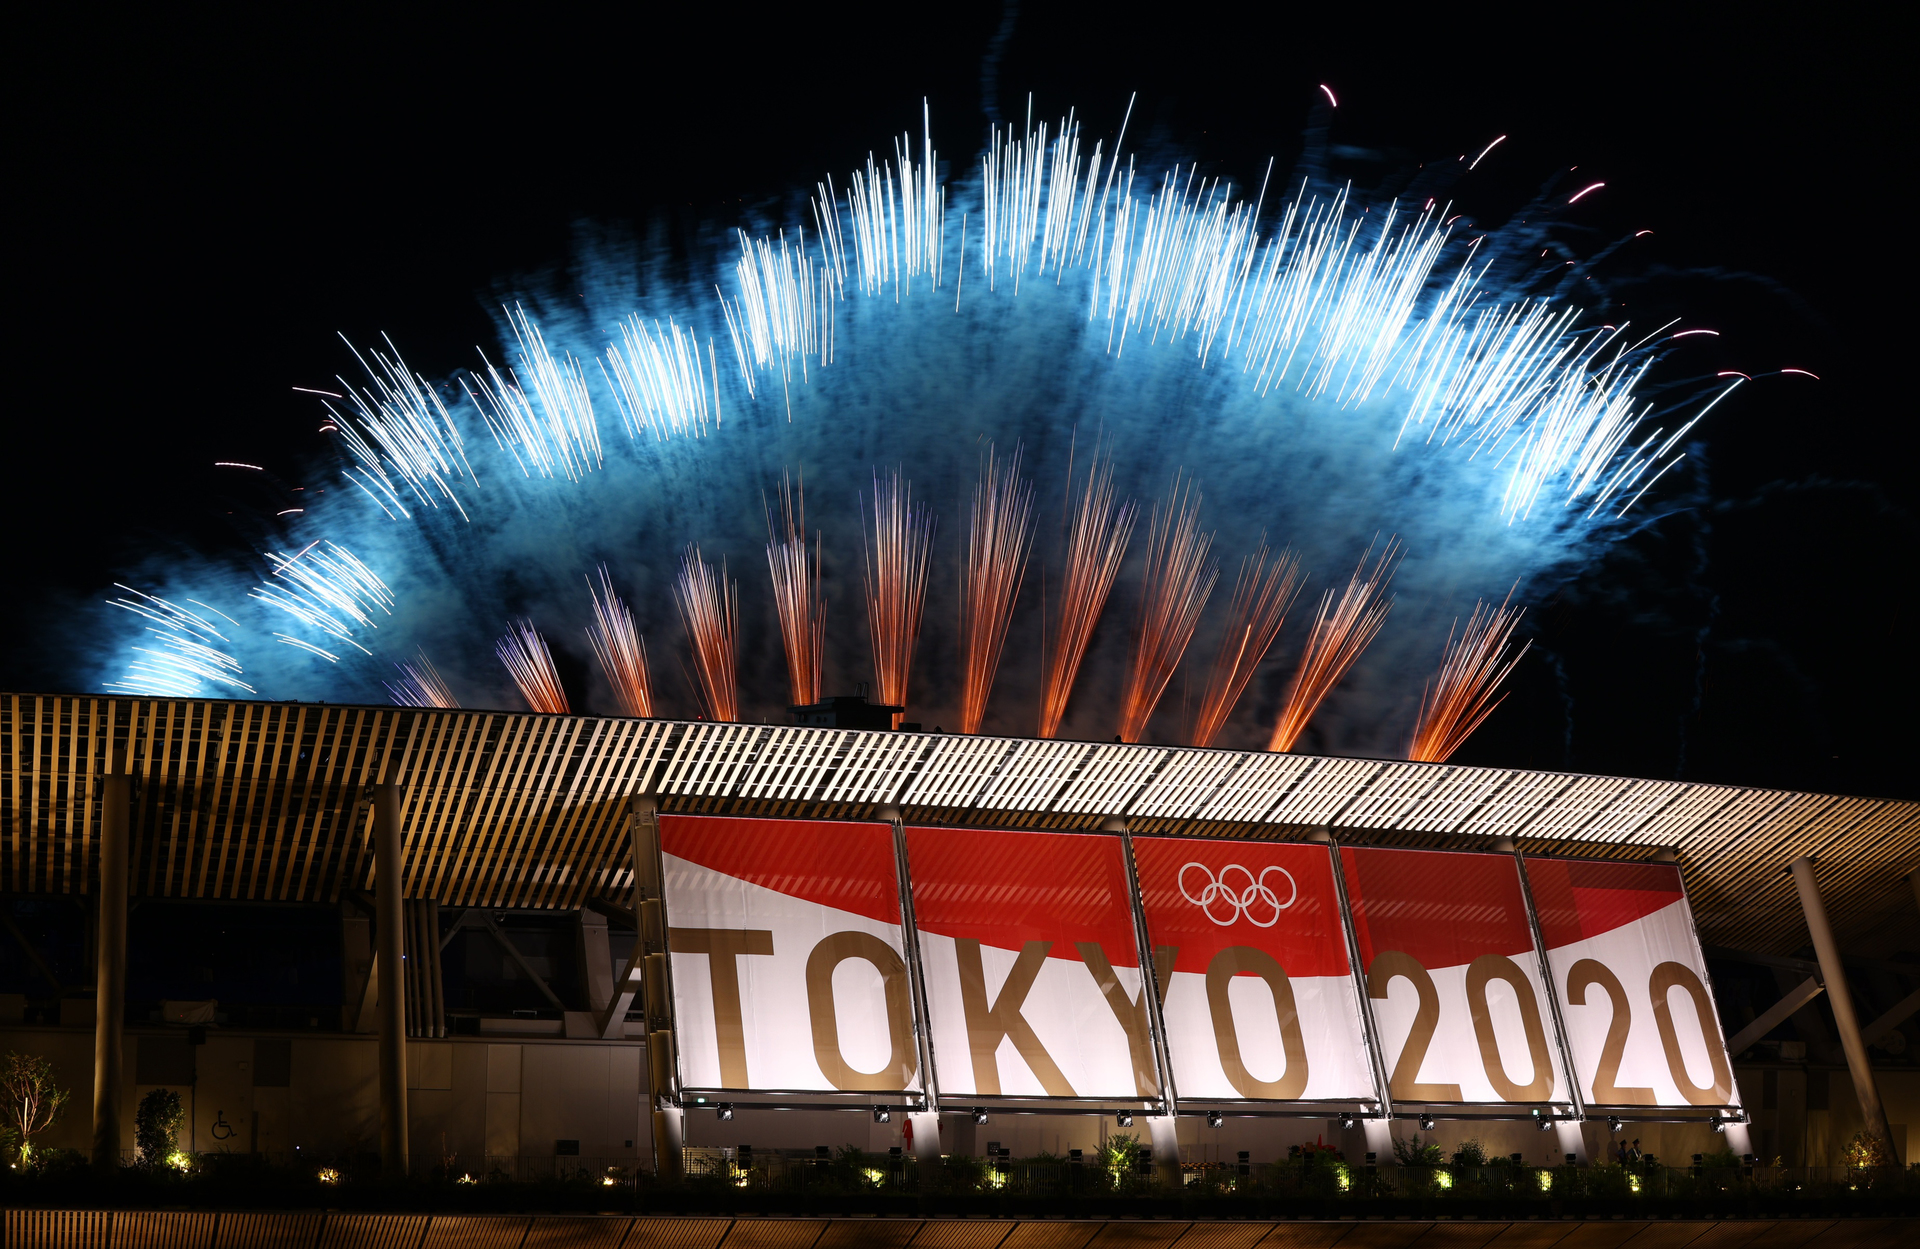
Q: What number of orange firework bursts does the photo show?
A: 12